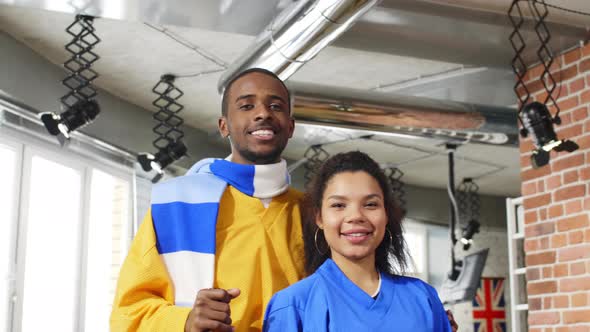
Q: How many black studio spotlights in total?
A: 4